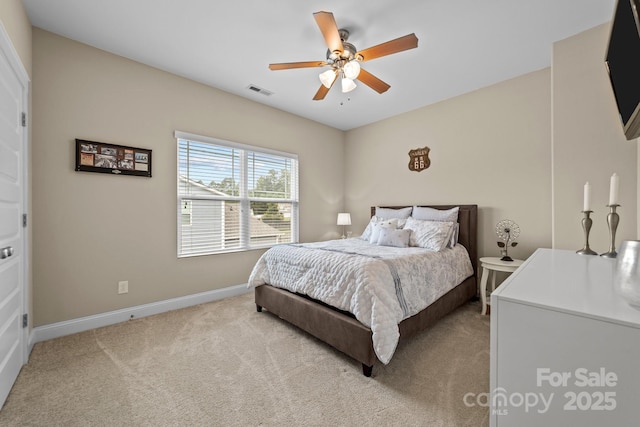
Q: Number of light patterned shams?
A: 2